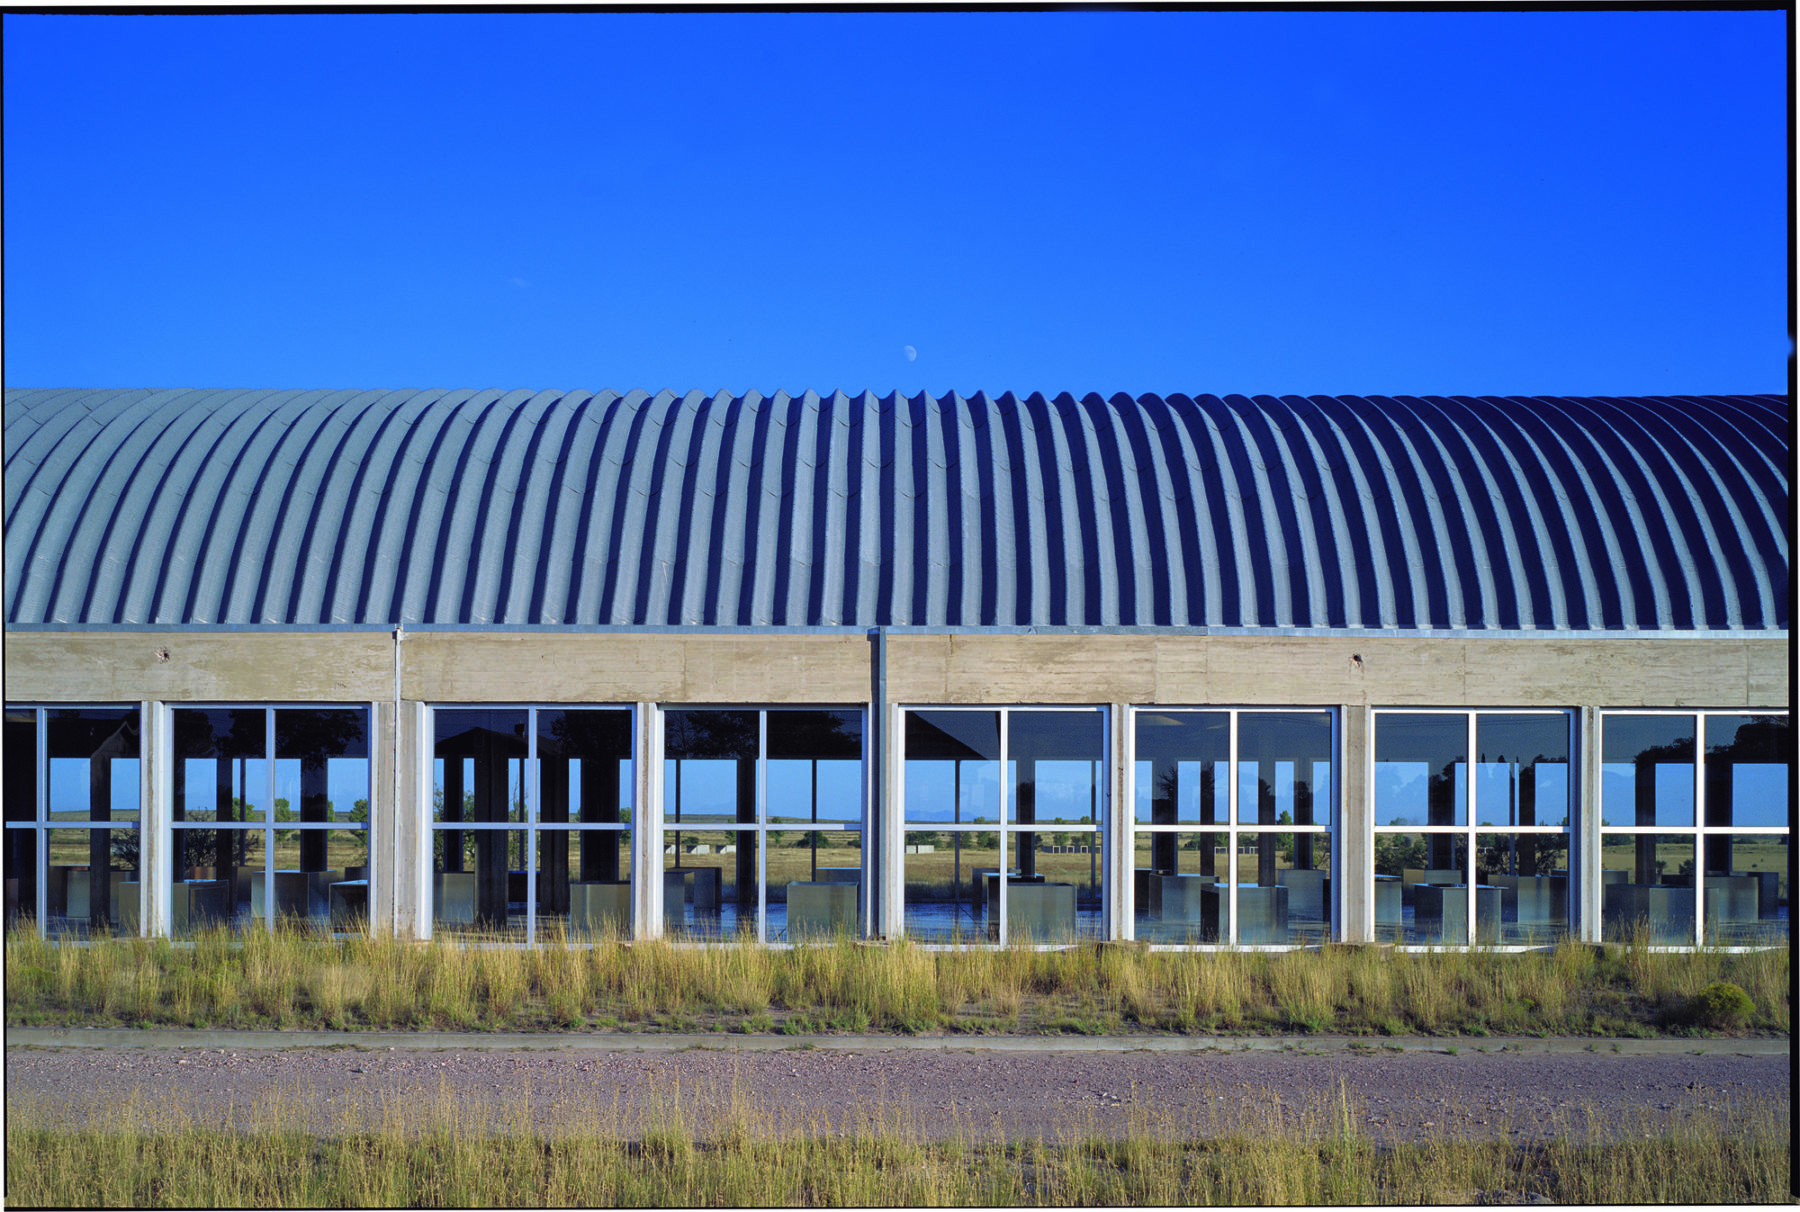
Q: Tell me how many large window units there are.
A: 8